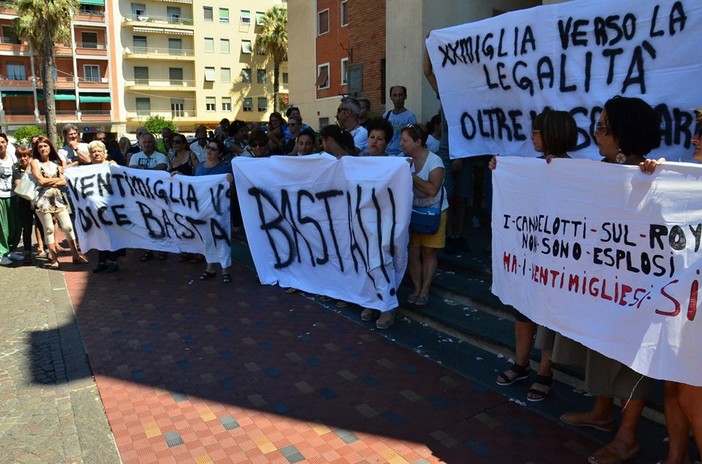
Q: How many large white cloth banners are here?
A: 4